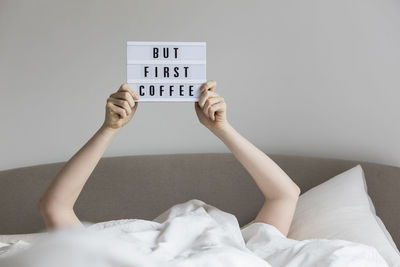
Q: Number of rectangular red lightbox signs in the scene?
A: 0